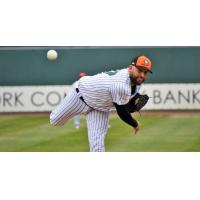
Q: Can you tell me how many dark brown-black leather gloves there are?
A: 1